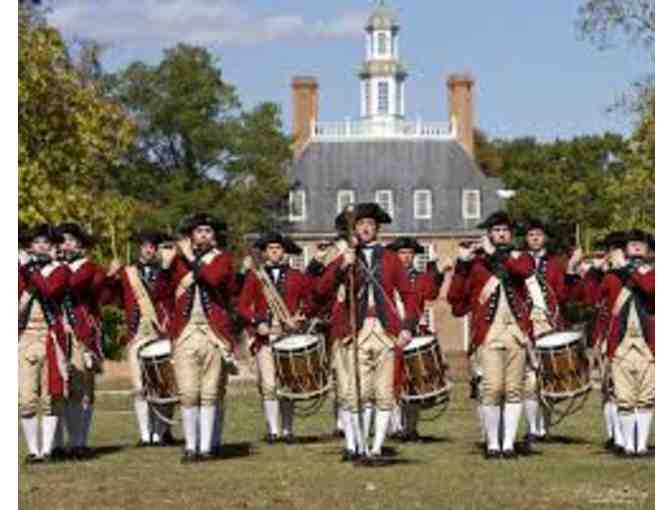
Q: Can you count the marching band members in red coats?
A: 12